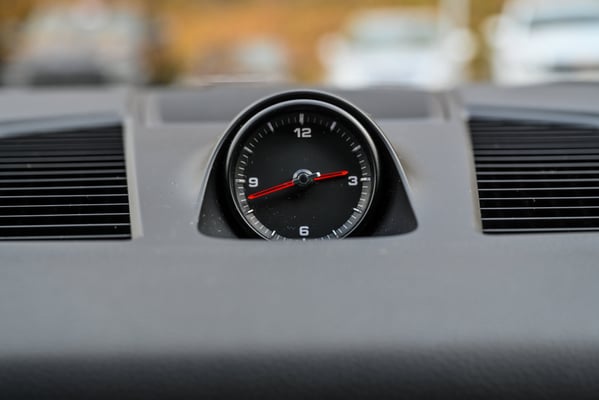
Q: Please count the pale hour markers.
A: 12